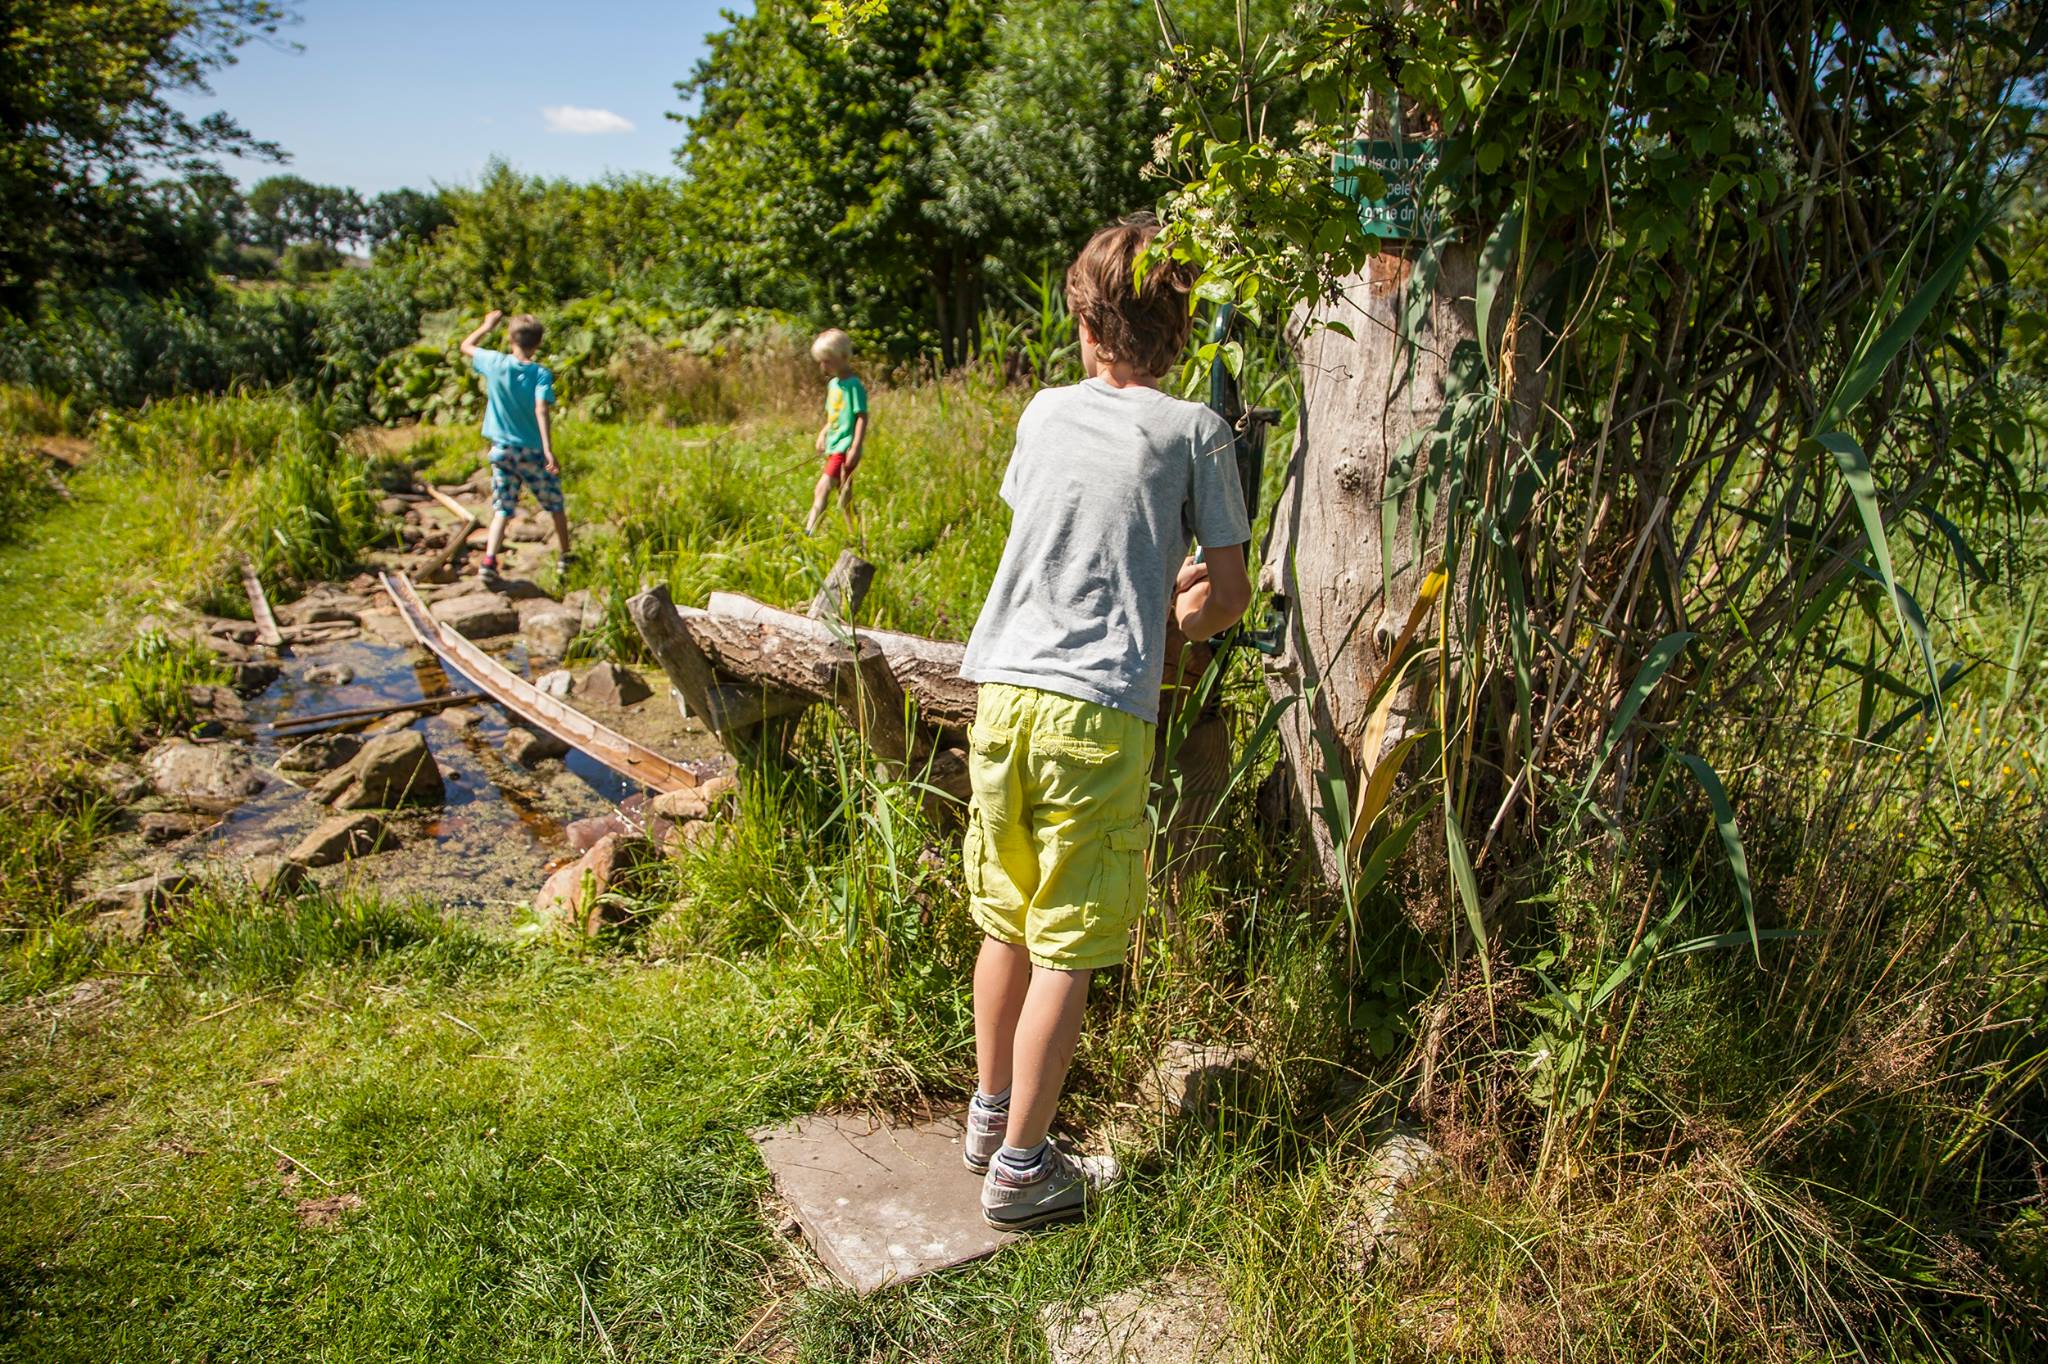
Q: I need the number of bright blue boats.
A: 0